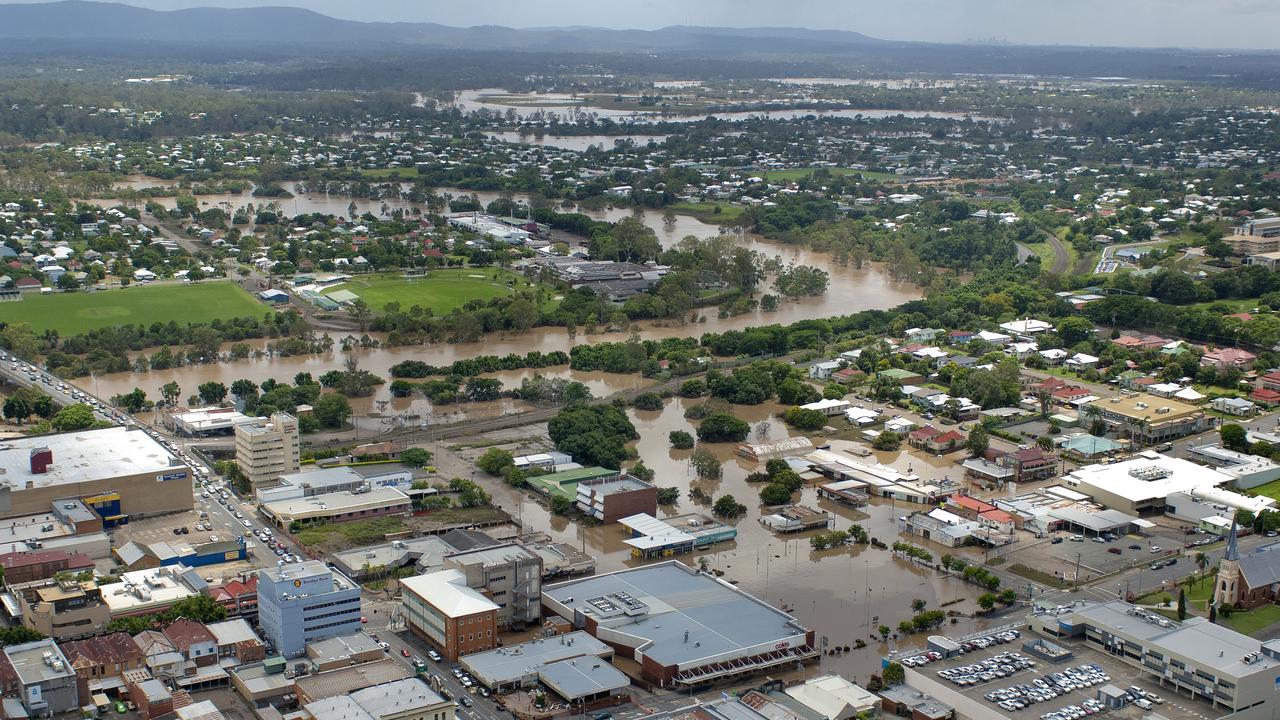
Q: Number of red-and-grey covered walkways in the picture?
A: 1